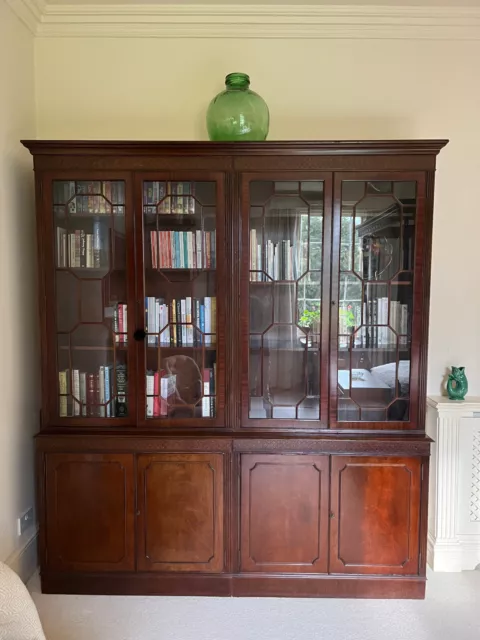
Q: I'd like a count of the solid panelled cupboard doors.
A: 4